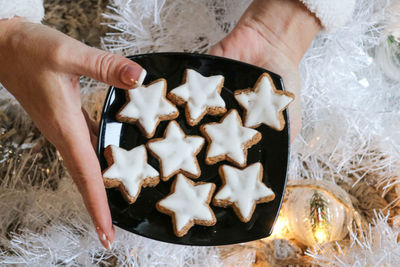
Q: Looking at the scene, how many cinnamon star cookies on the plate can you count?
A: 8